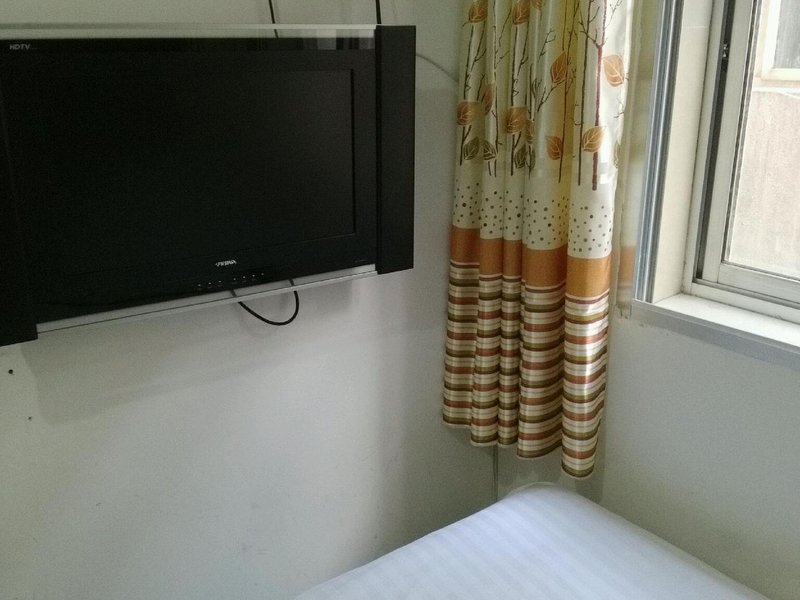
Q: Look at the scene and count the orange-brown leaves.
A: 11